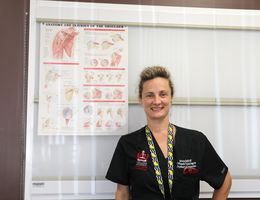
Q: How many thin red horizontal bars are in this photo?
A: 5